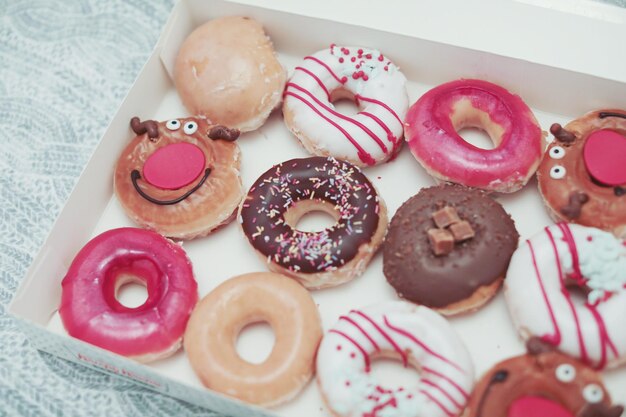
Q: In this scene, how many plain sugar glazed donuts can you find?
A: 2